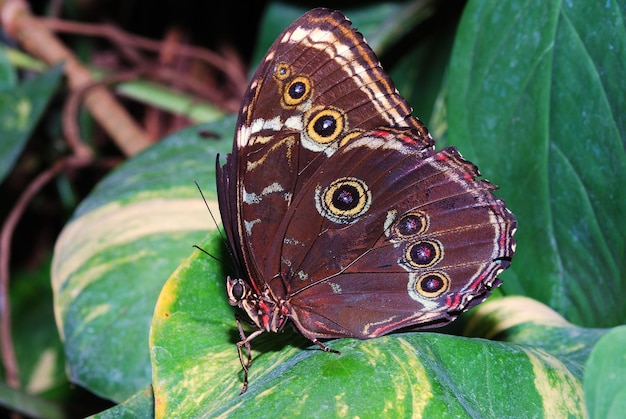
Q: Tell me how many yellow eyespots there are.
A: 7